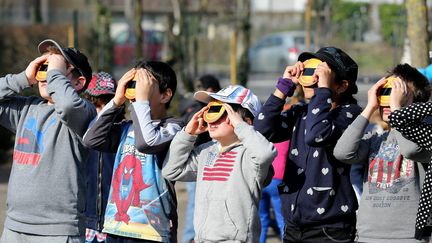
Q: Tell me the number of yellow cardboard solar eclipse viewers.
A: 5